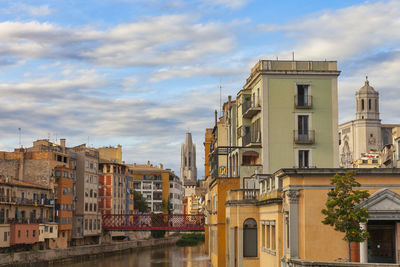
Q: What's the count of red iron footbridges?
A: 1